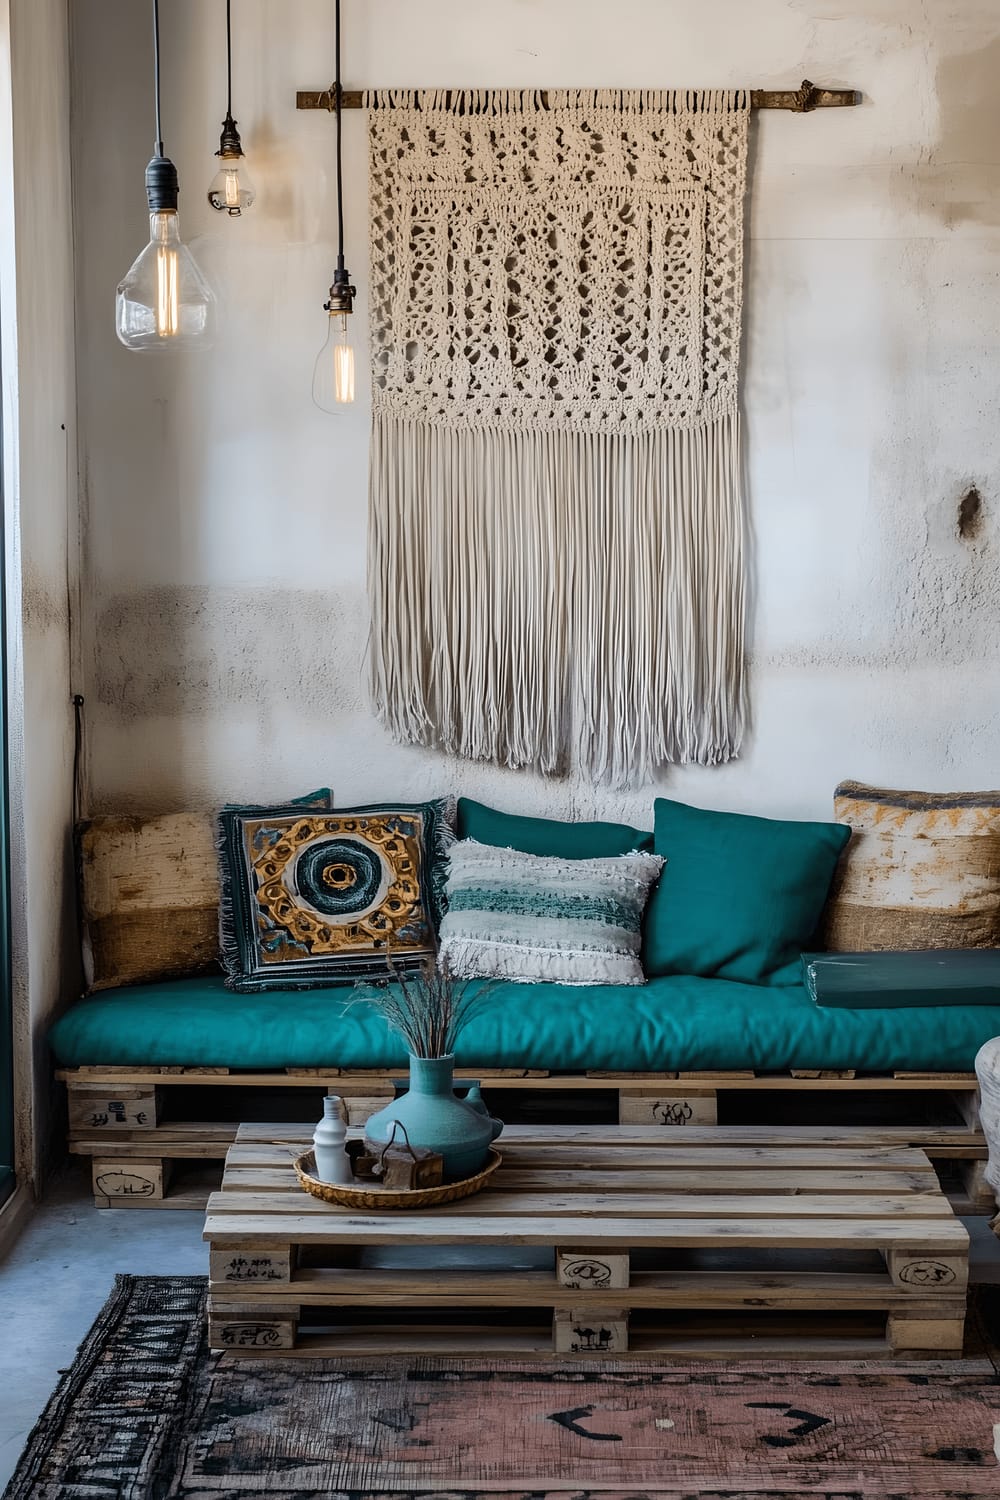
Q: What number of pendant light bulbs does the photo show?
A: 3